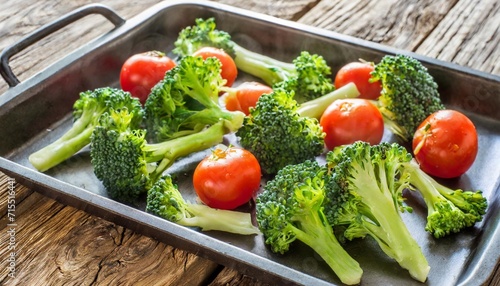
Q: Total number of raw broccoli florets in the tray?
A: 11